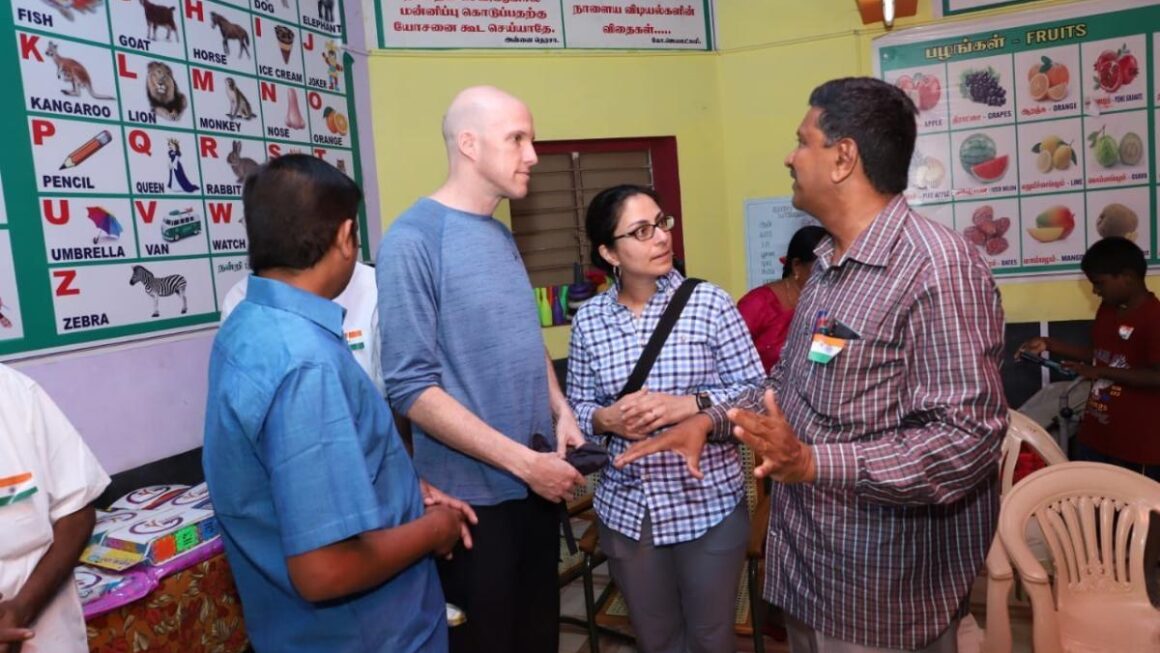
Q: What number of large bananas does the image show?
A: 0